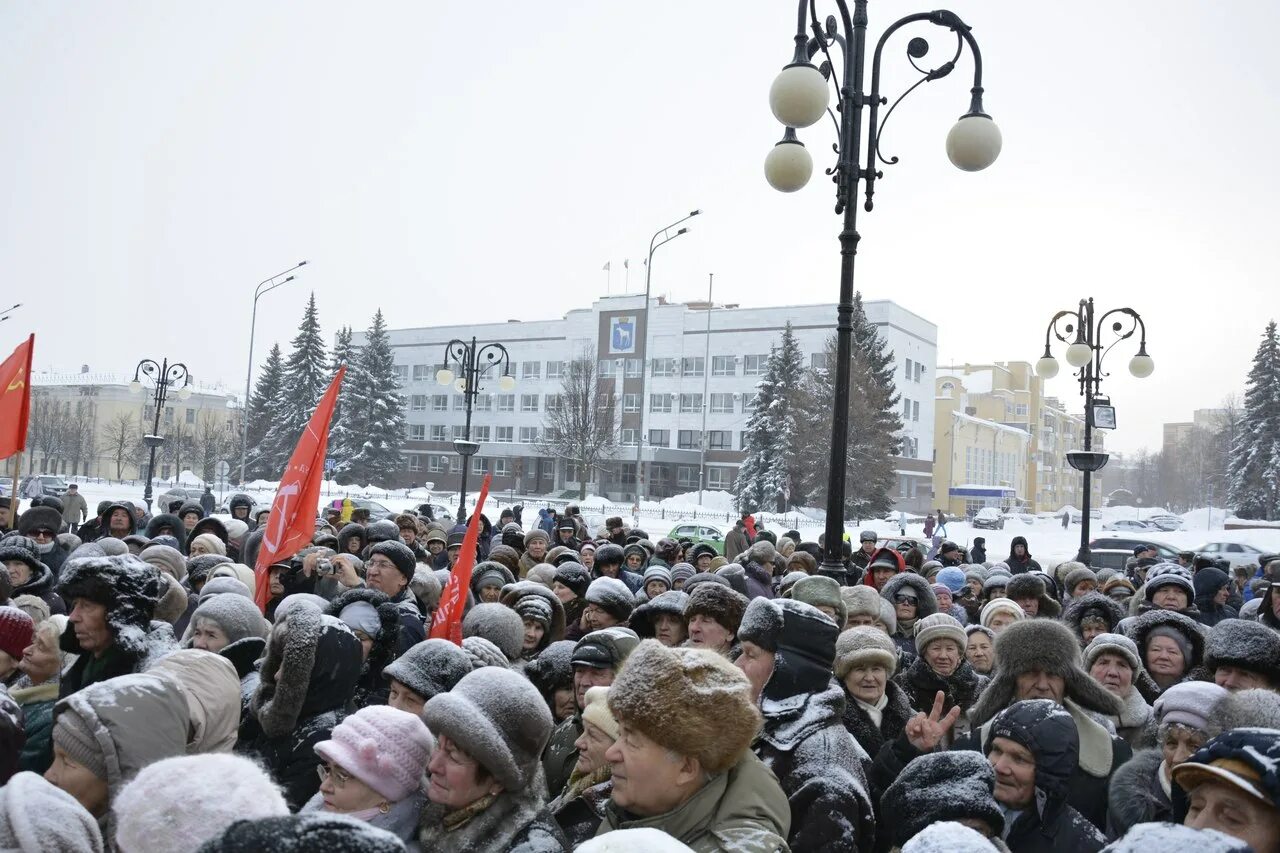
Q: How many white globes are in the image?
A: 11